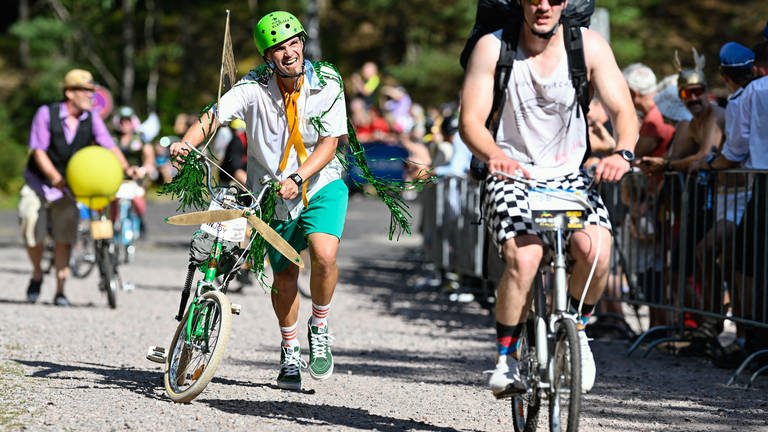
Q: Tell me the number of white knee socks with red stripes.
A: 2